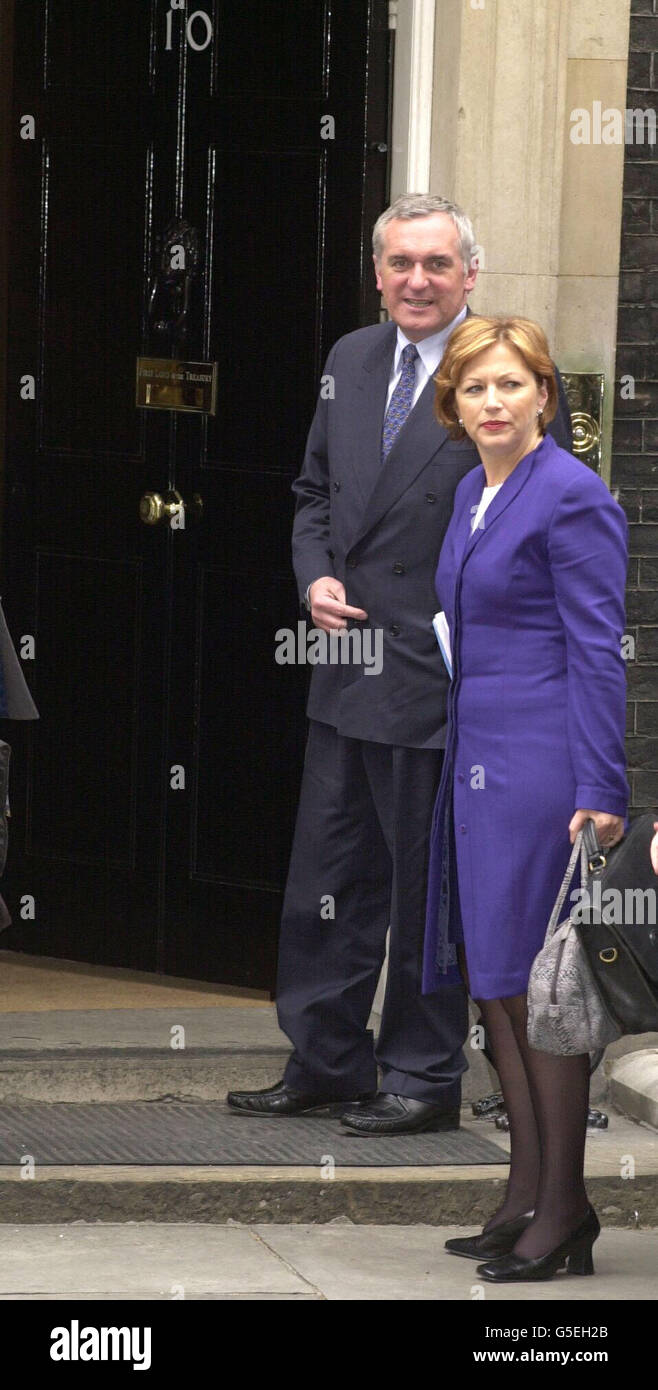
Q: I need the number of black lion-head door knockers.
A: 1